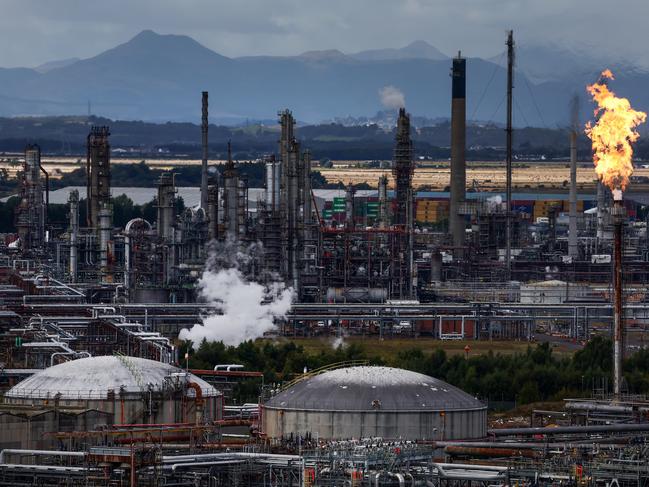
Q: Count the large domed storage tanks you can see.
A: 2